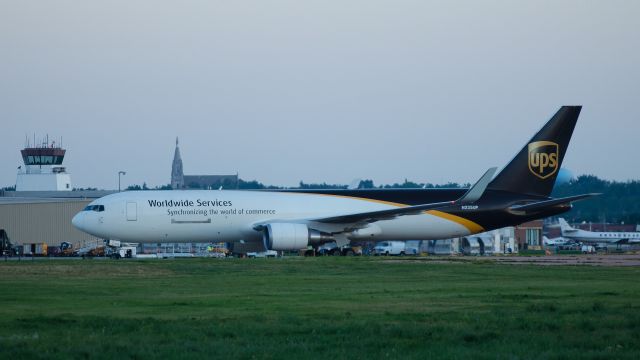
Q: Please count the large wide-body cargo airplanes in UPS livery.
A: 1